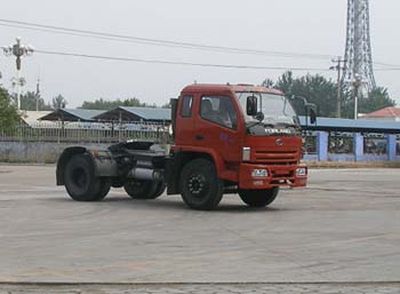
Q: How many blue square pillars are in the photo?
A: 3